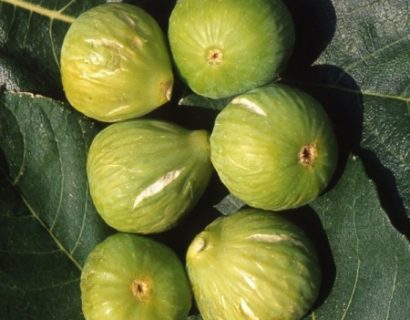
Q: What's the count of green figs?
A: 6